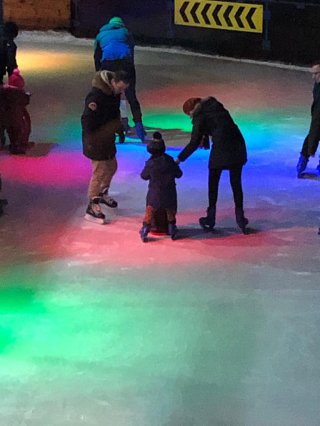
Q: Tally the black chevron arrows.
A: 7